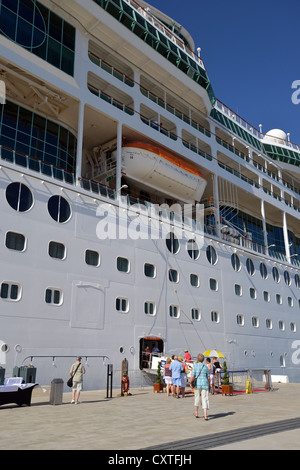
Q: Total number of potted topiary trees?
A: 2